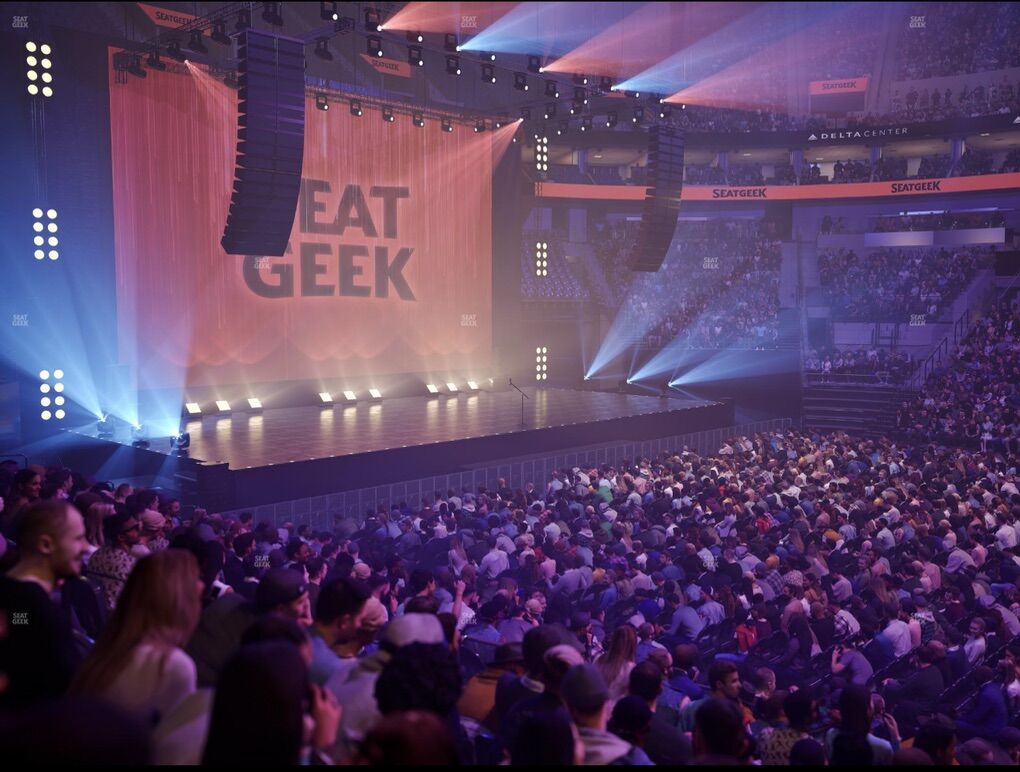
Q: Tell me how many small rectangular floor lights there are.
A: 9